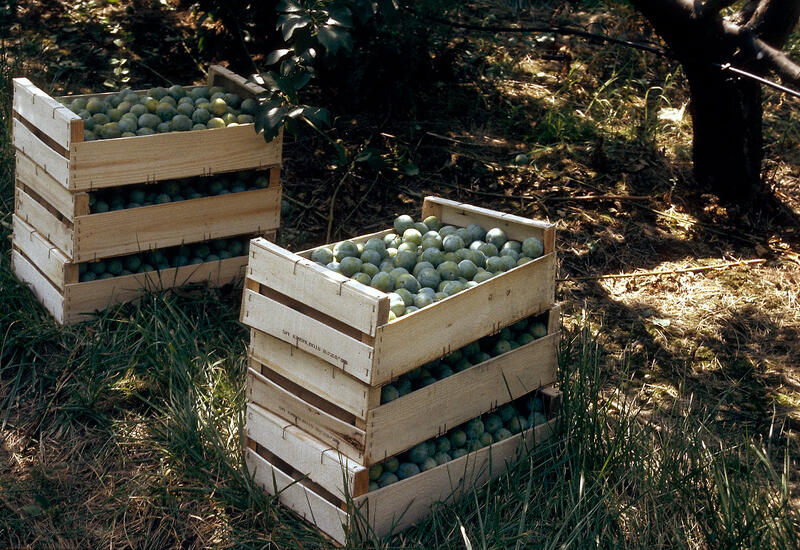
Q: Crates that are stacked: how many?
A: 6